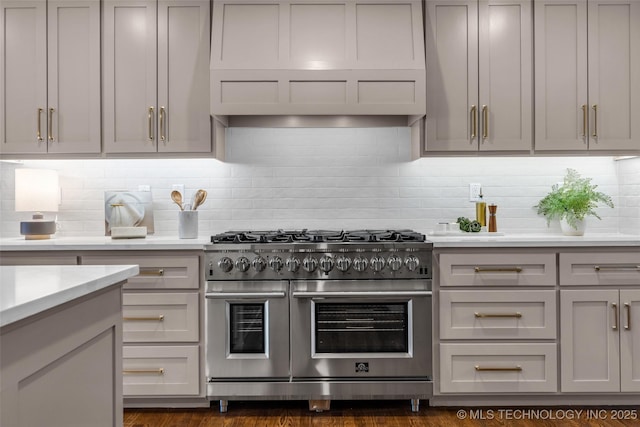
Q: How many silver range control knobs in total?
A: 12